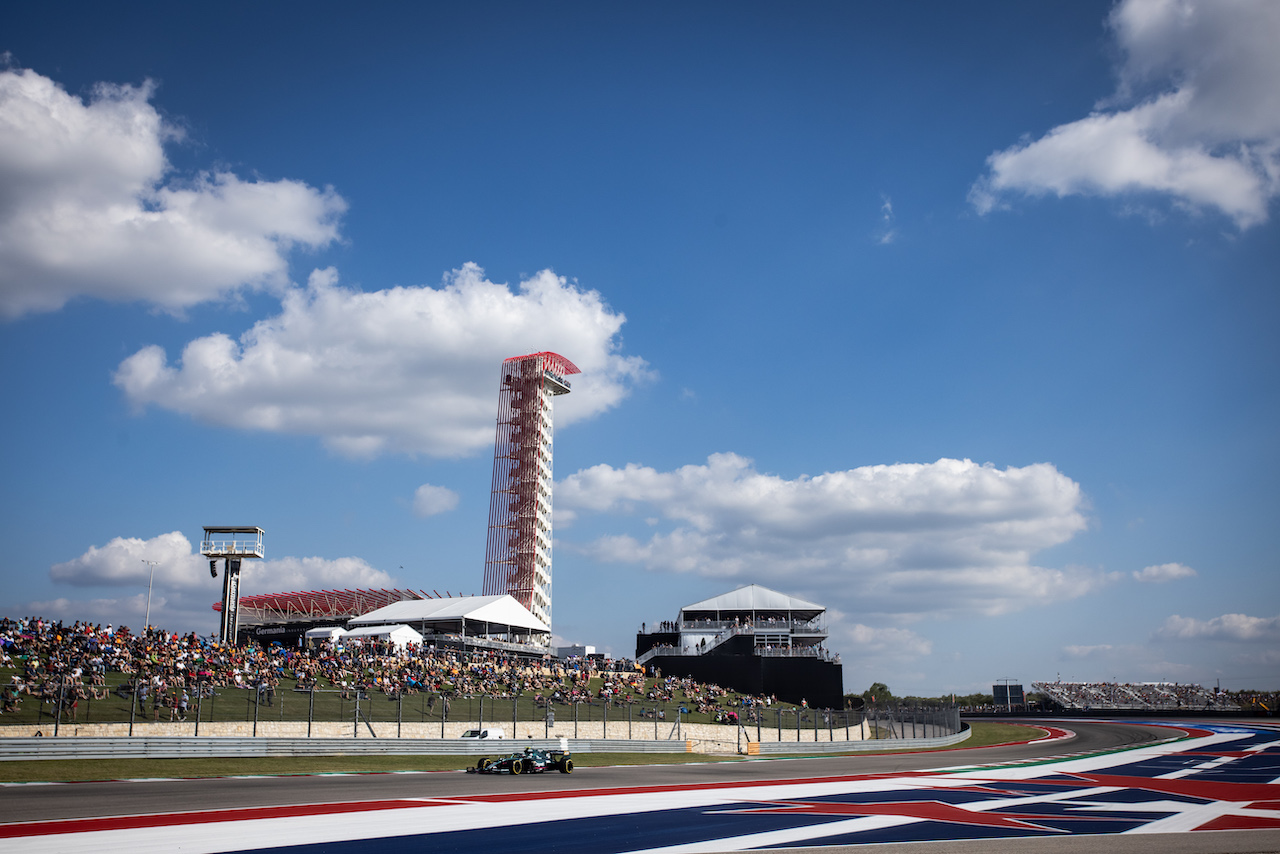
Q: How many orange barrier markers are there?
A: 2